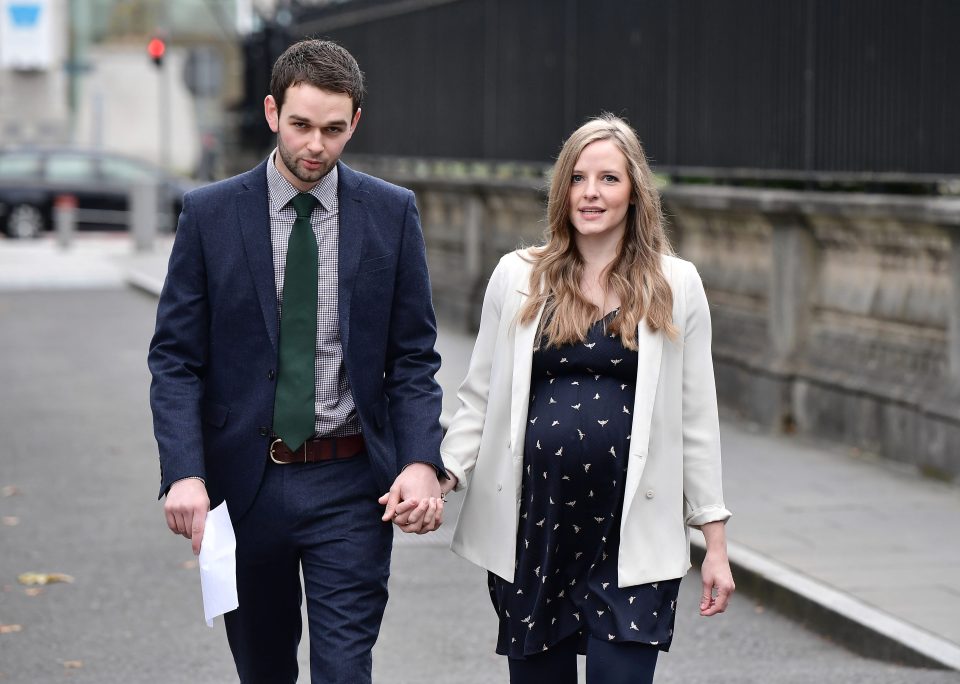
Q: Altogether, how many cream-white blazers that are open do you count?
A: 1